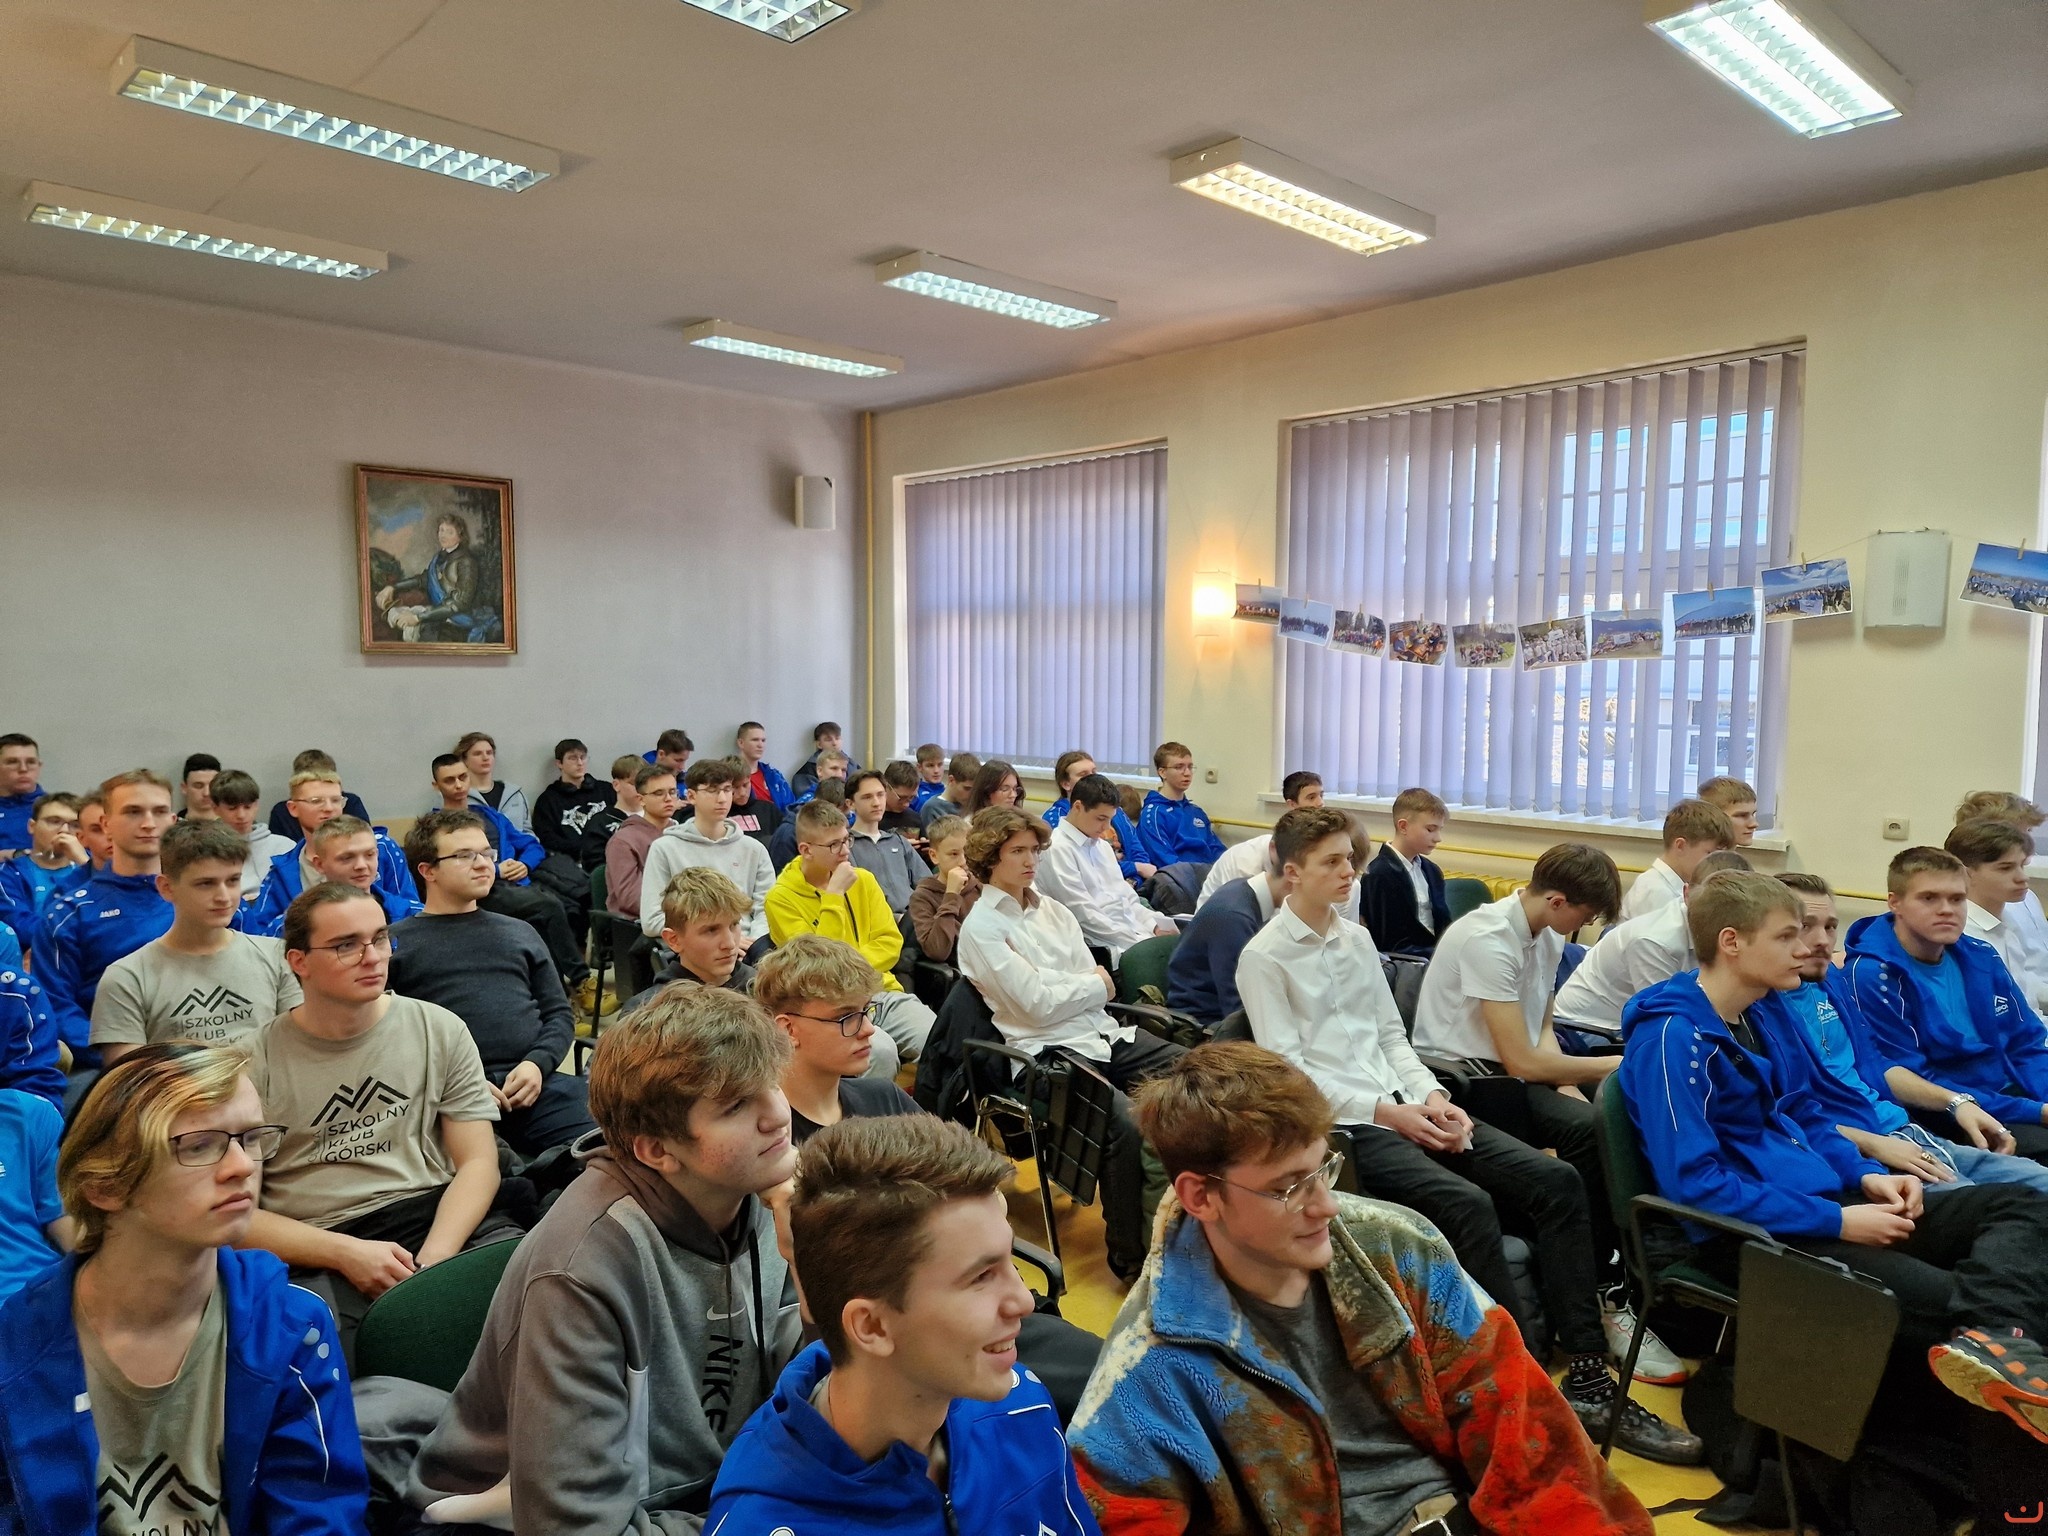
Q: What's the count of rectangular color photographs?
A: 10